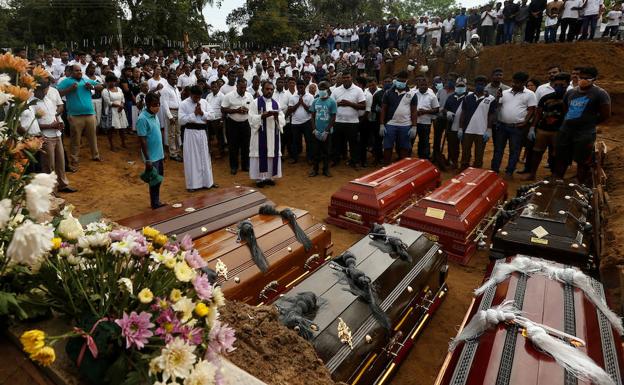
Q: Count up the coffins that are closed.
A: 7